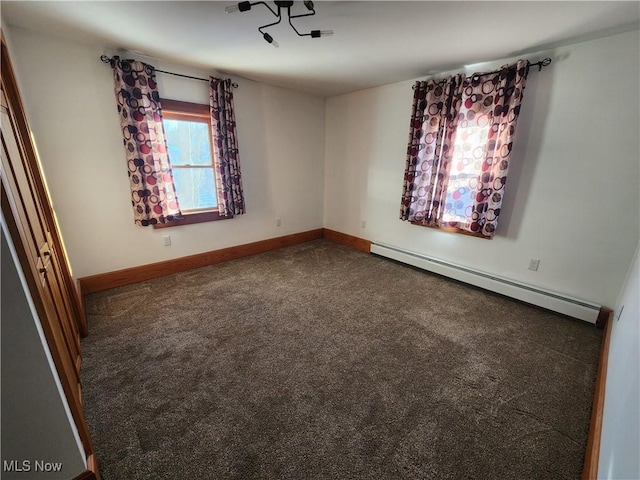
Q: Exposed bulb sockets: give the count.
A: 4